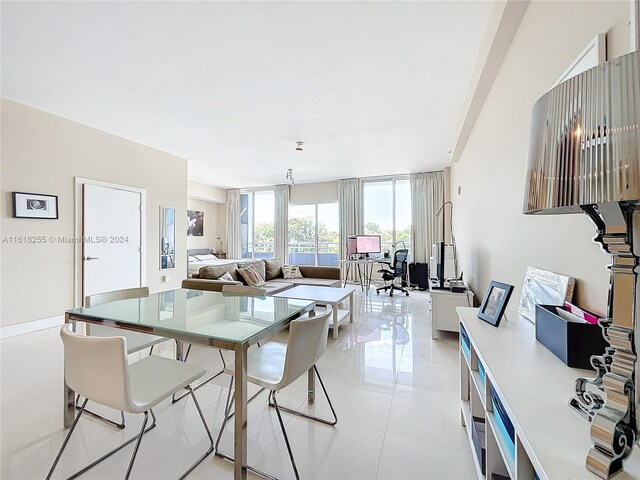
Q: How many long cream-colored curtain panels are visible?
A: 4